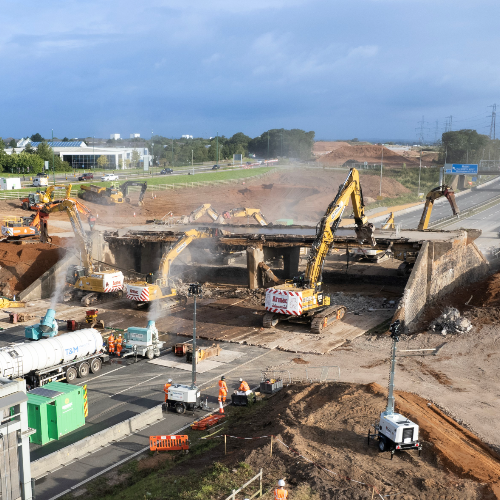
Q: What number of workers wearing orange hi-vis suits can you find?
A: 6